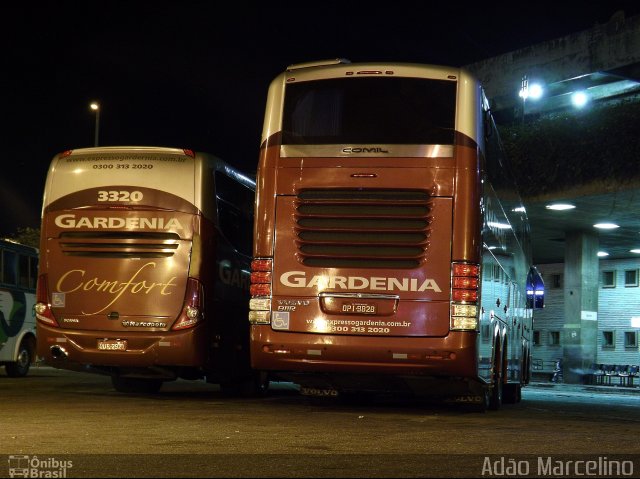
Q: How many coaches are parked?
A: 3